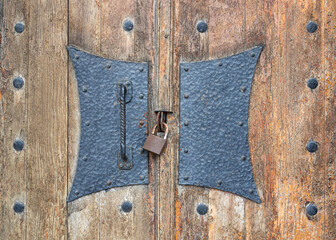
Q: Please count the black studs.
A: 12